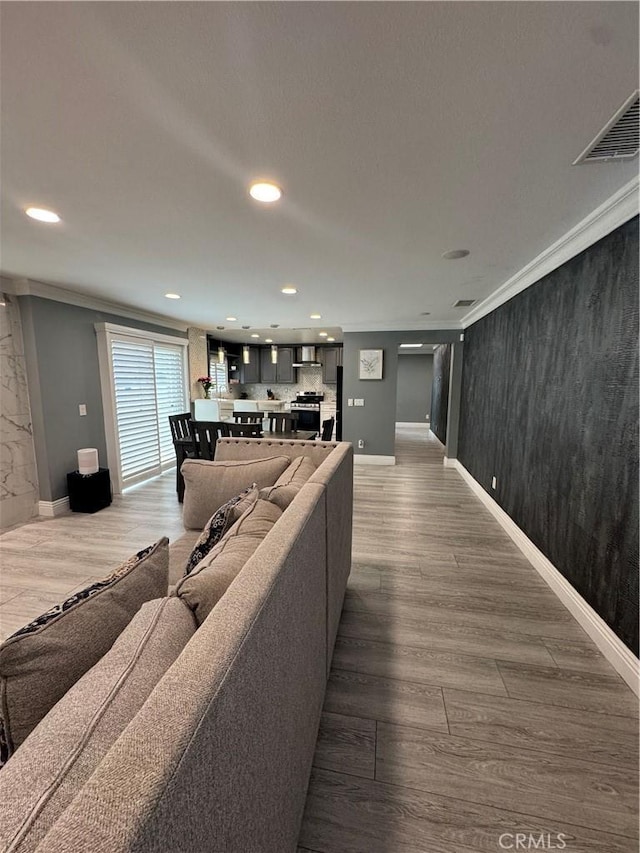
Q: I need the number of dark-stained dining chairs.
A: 6